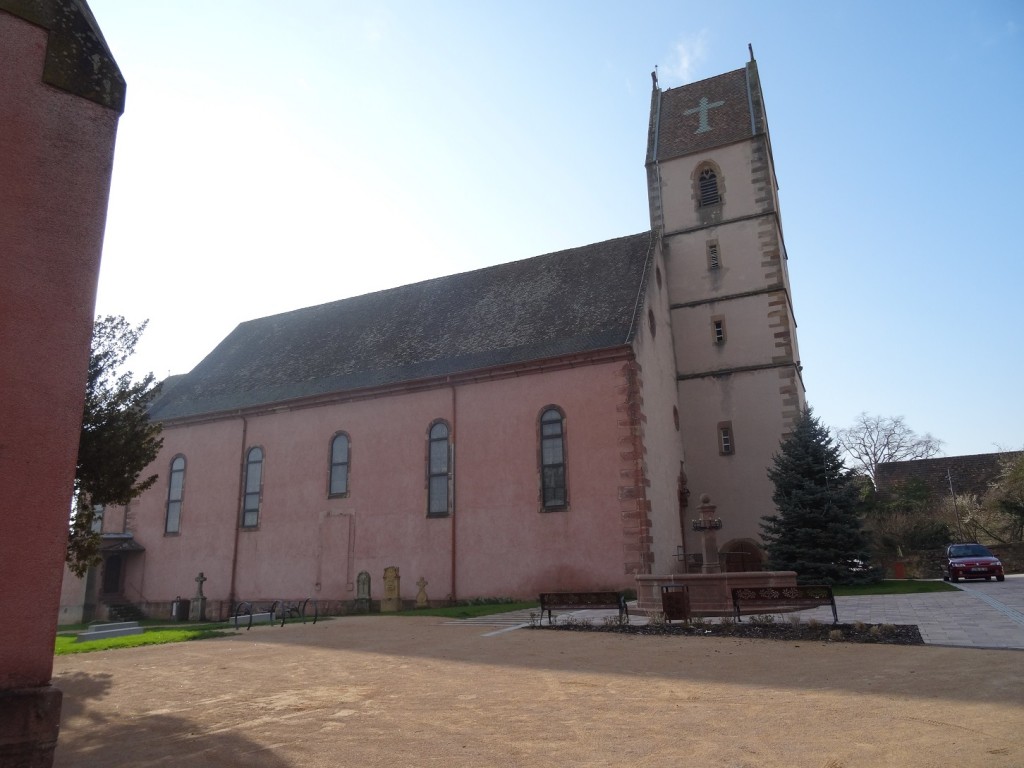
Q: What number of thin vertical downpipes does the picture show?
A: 2